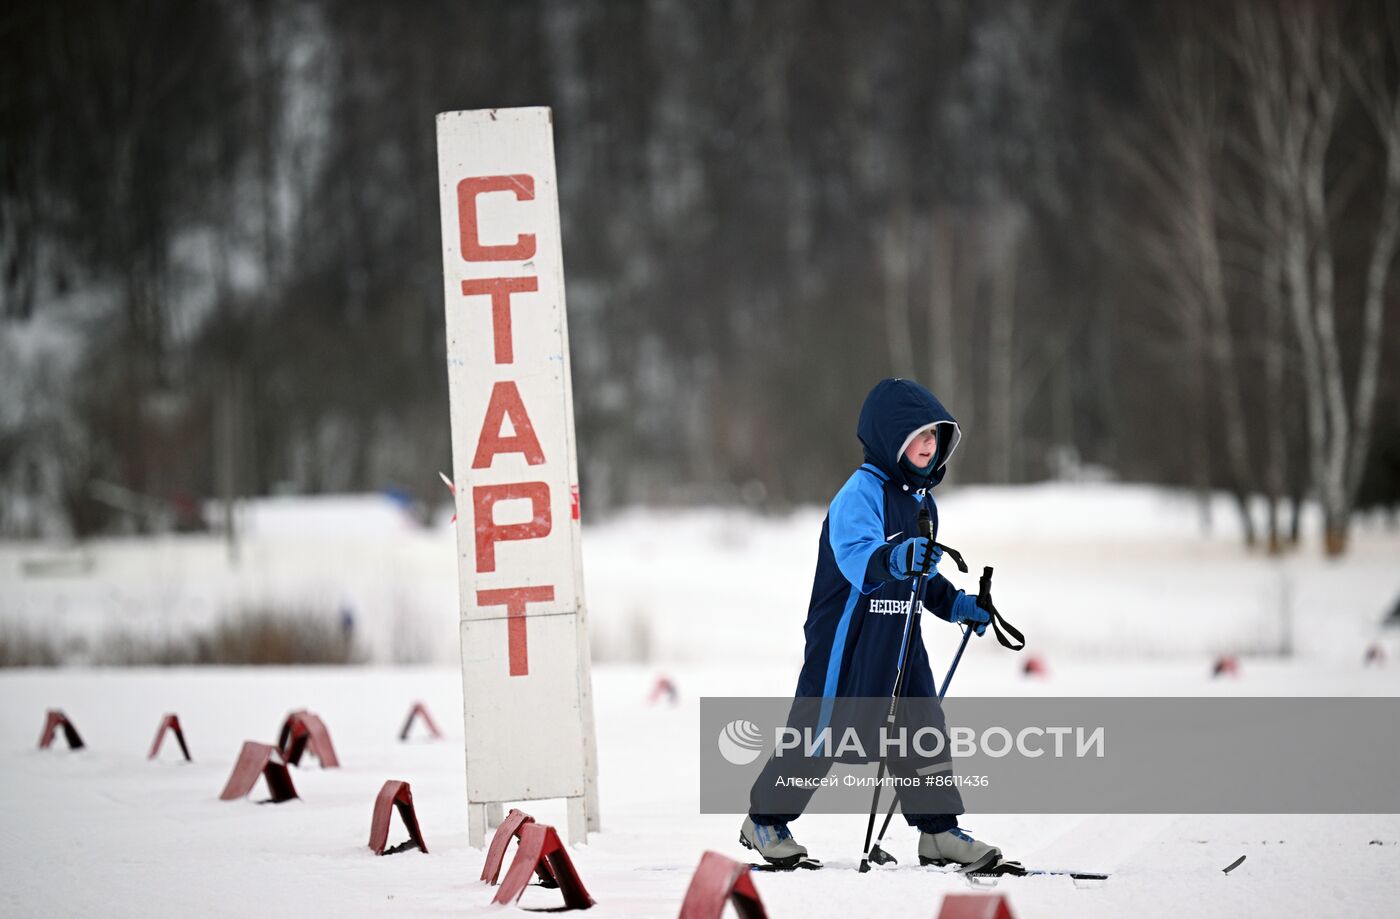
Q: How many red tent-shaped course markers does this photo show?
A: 15